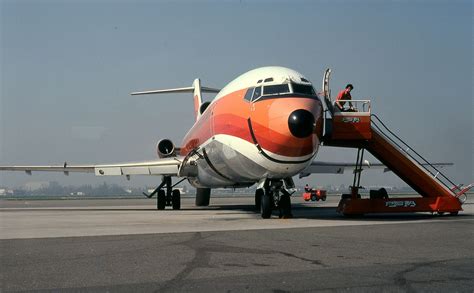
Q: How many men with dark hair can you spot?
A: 1